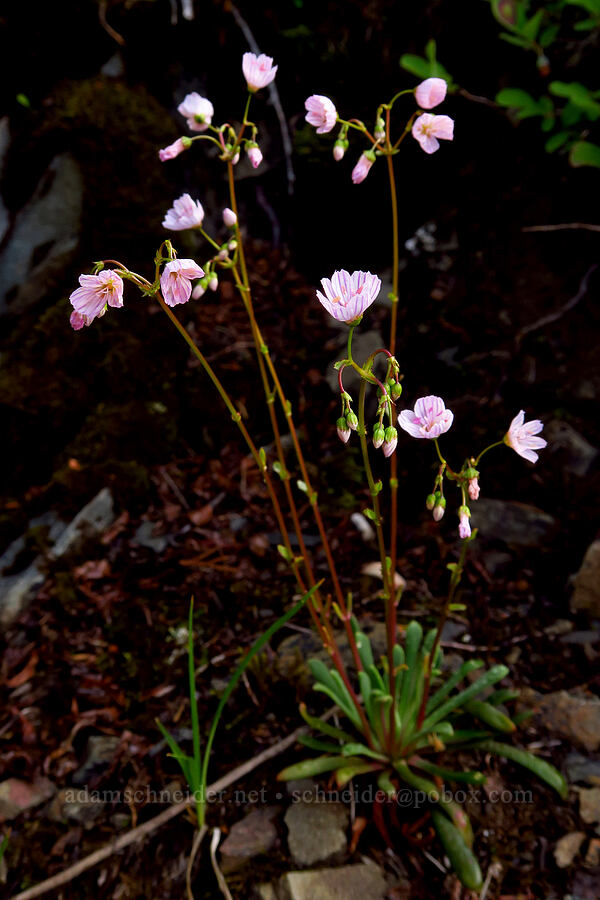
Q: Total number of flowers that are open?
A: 11